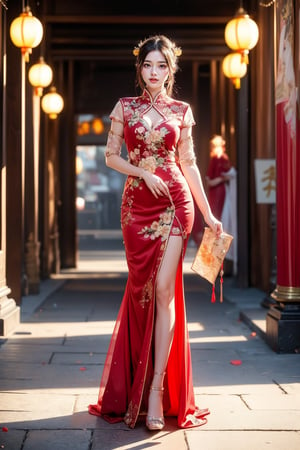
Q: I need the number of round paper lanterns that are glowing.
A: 5